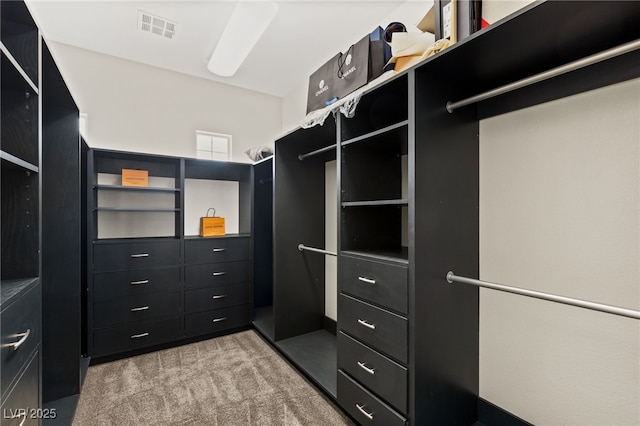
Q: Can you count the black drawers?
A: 14